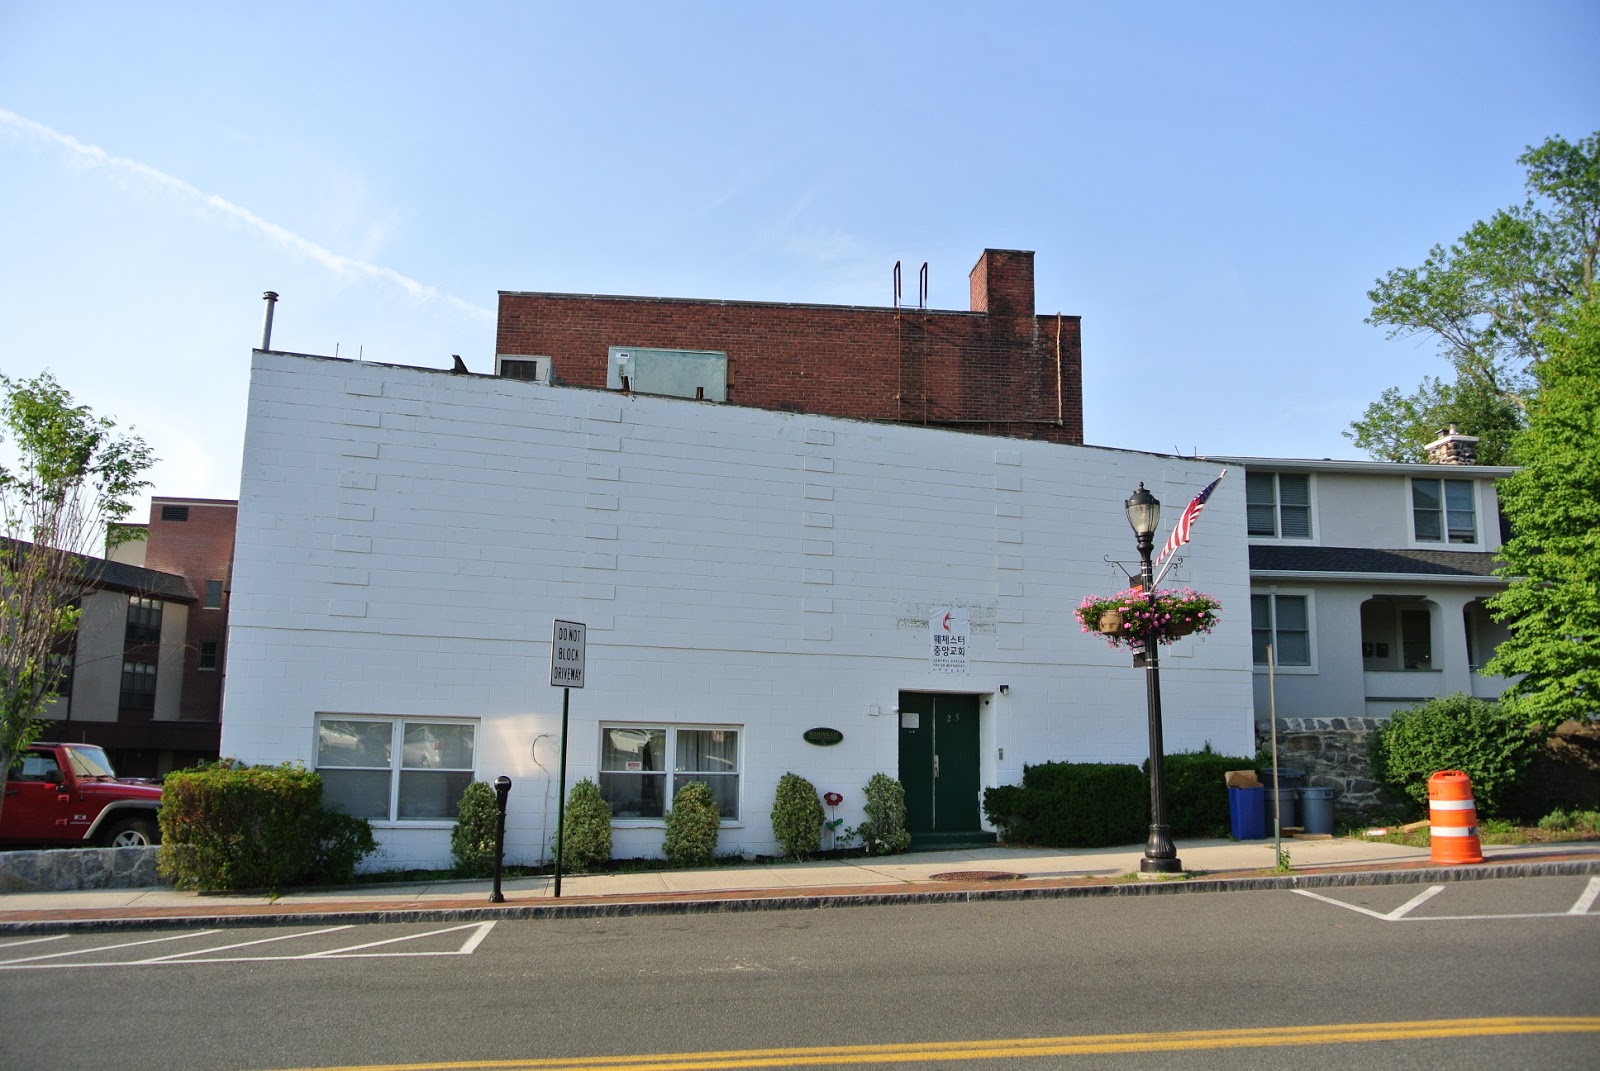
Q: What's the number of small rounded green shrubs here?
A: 5